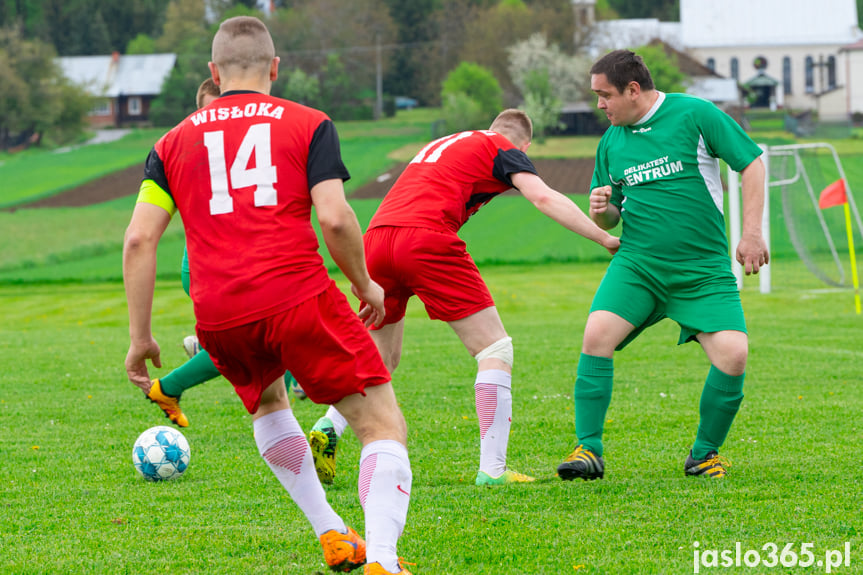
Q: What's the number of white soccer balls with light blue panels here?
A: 1